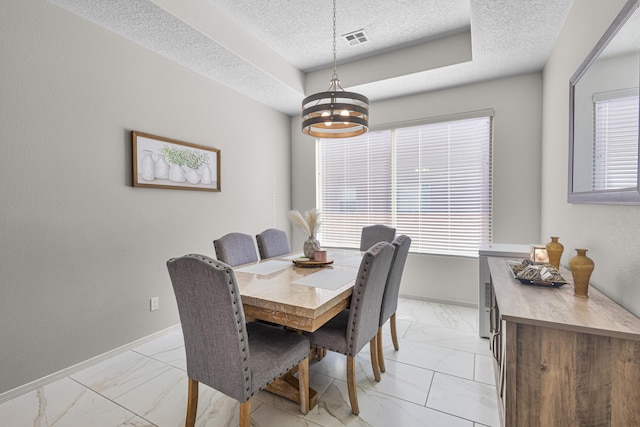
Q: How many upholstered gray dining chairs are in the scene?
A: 6